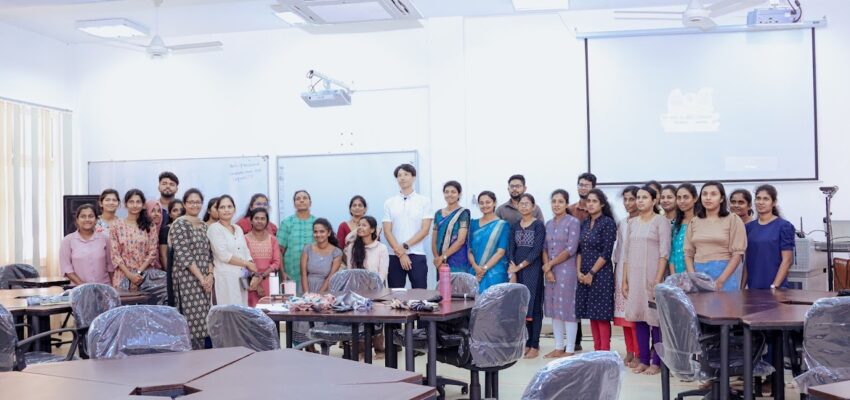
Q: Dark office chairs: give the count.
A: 13